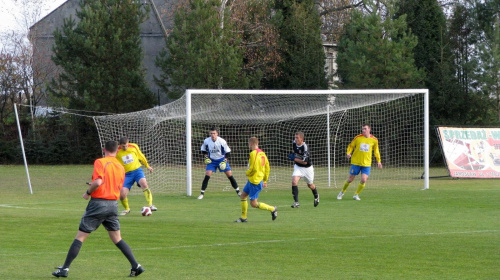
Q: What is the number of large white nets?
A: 1